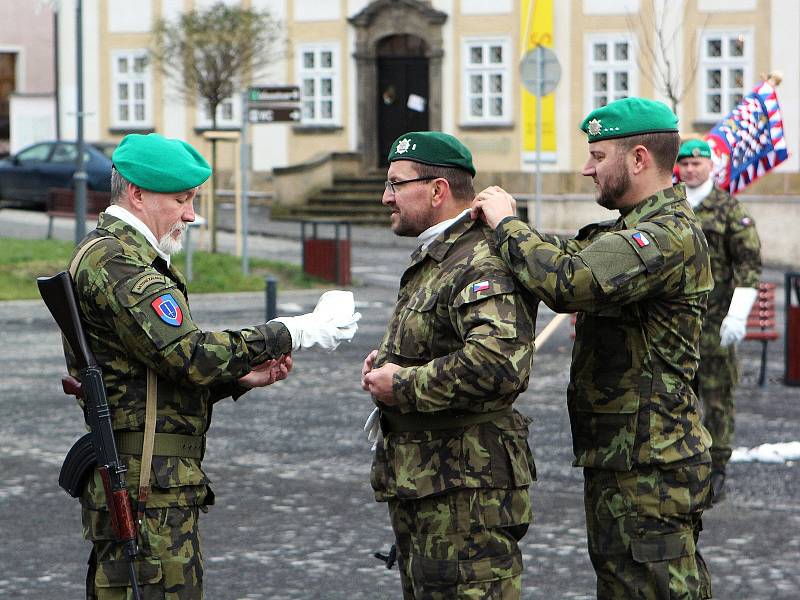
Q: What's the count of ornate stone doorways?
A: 1